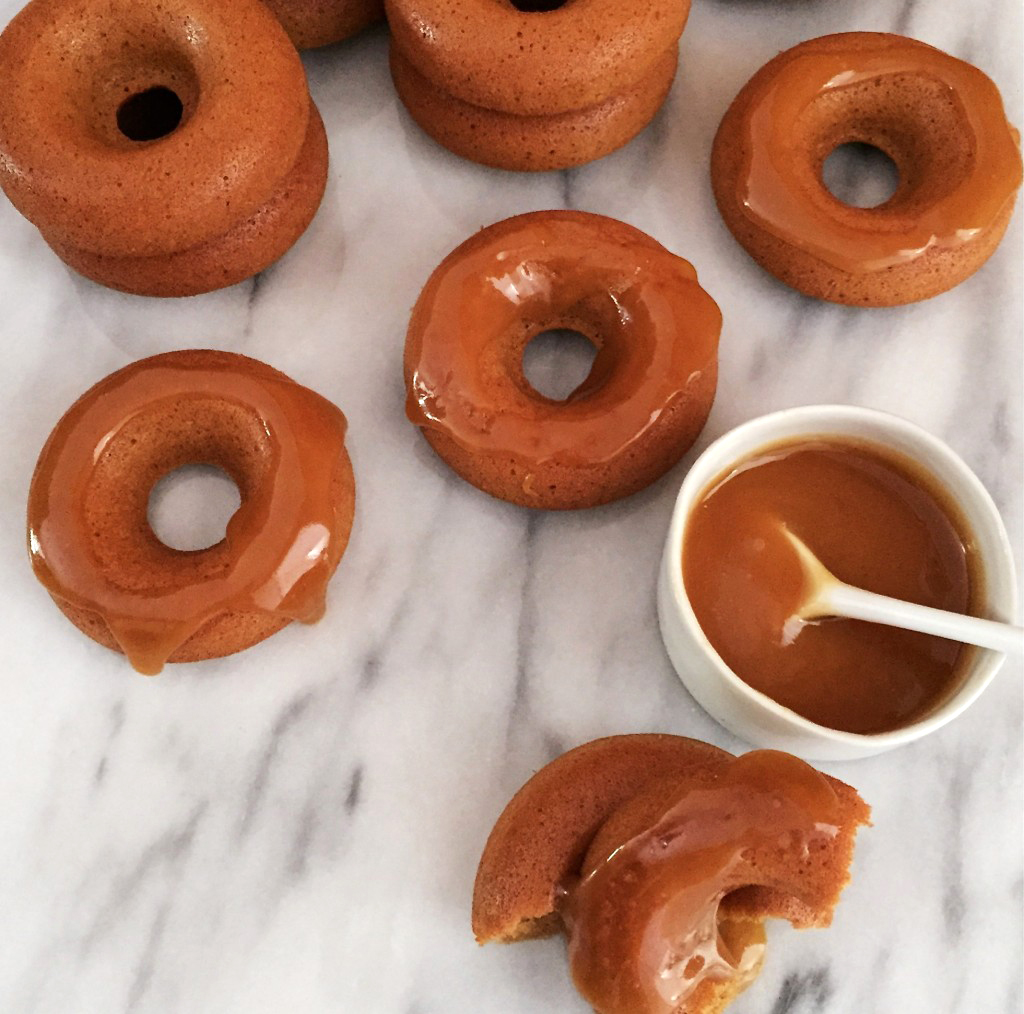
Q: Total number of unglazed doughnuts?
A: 5